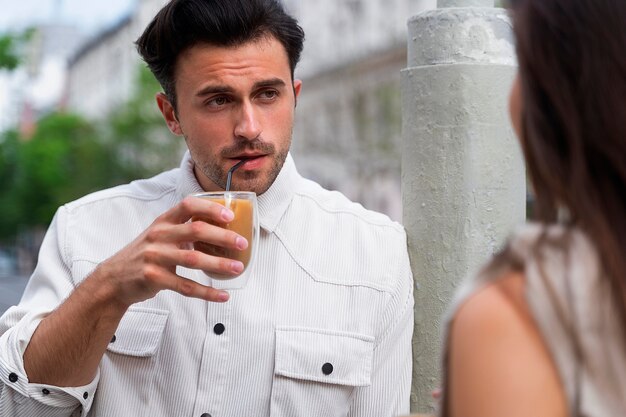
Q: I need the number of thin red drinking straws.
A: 0